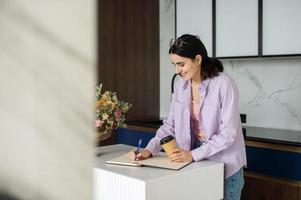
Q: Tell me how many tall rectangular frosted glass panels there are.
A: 3